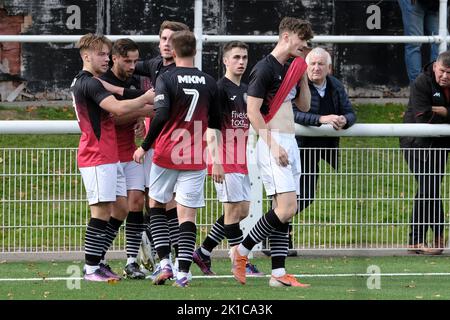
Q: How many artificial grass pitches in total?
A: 1